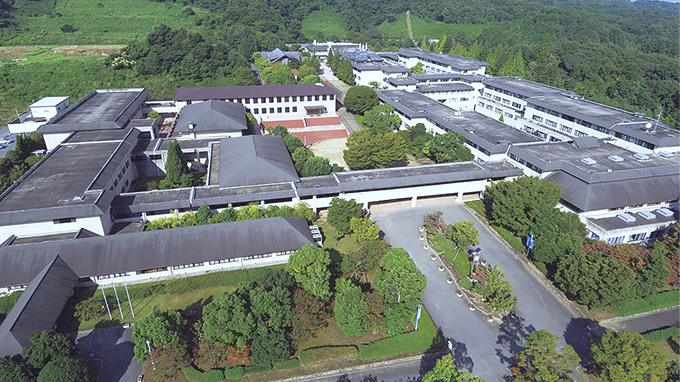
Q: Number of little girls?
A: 0